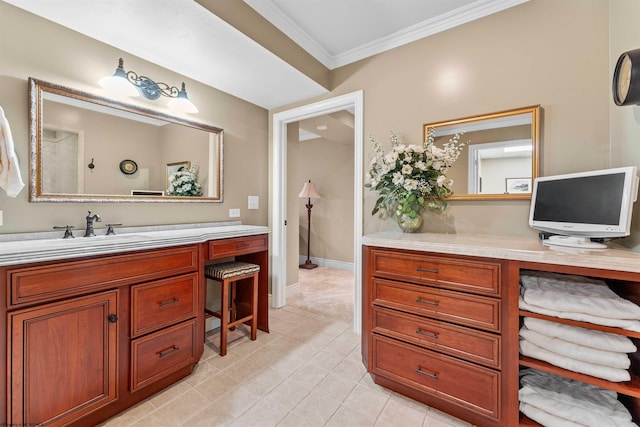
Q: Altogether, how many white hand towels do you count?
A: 1